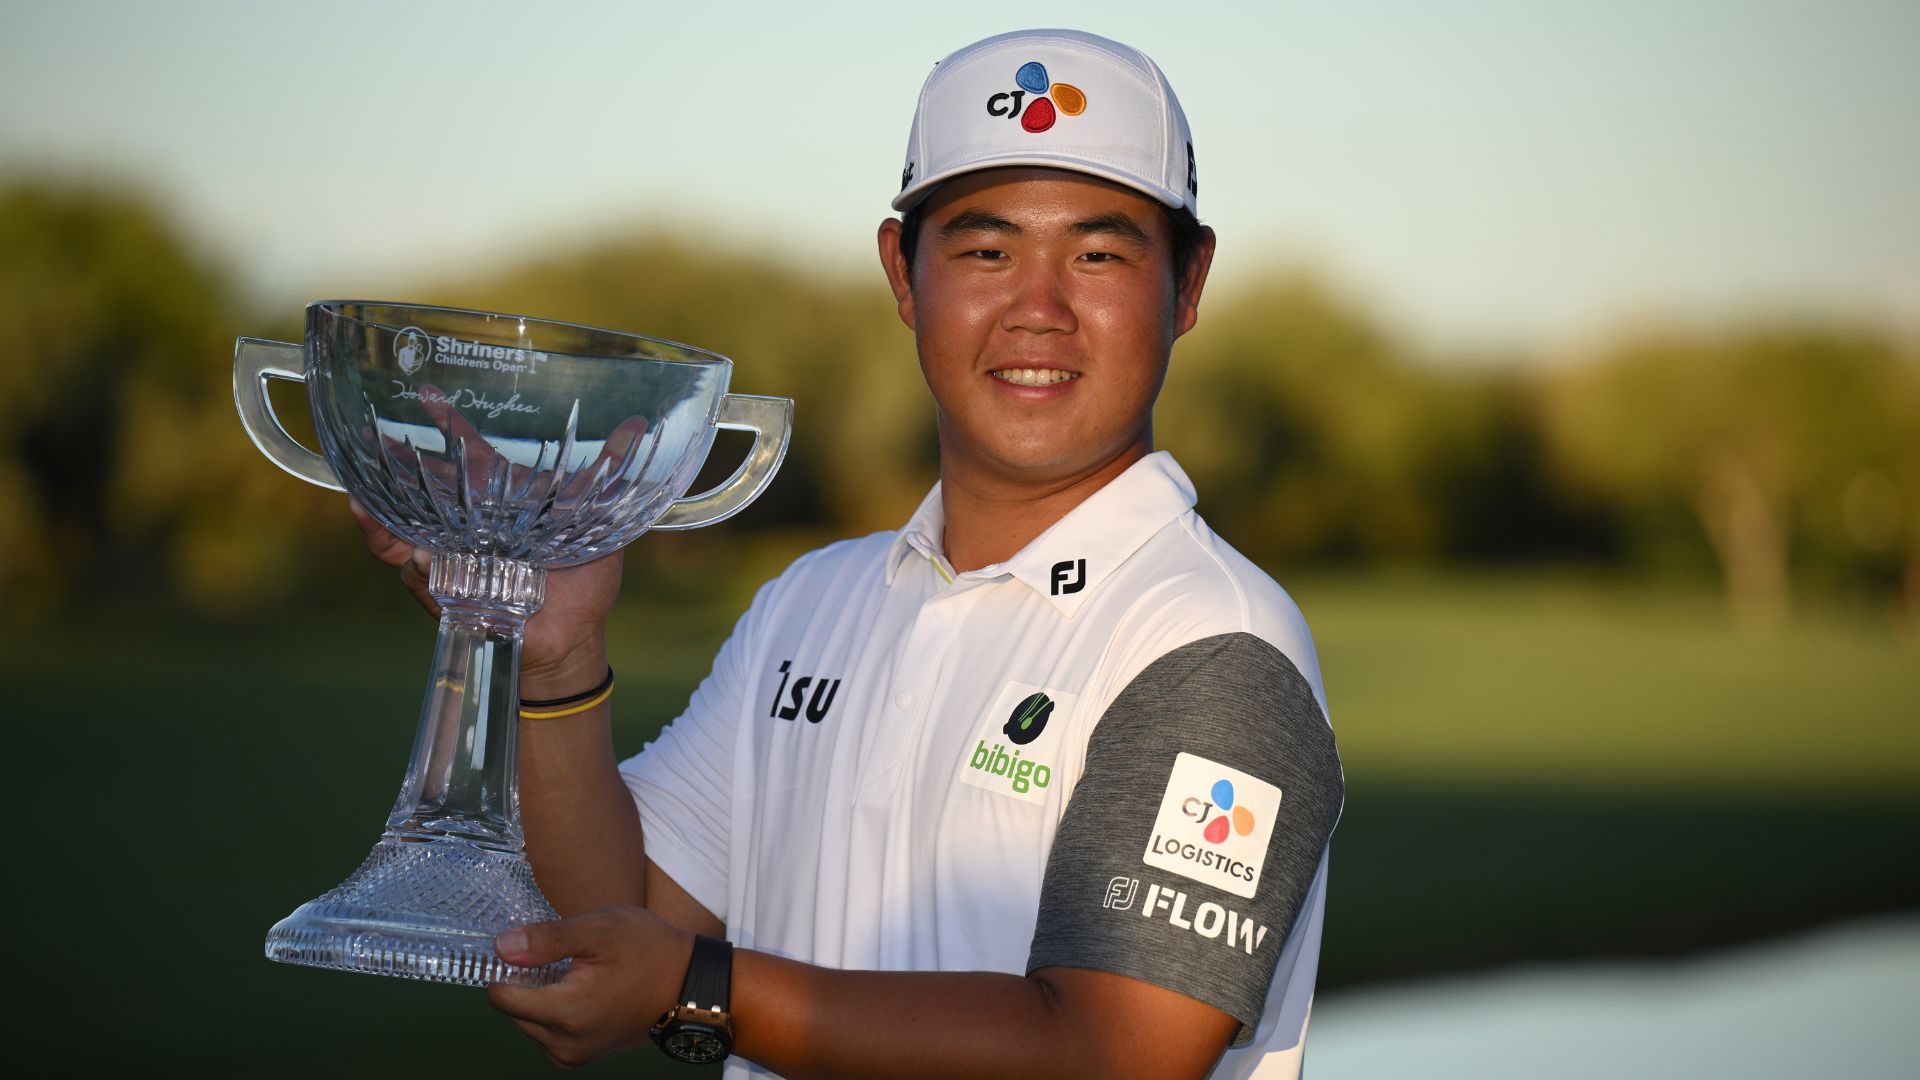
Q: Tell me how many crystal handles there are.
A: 2